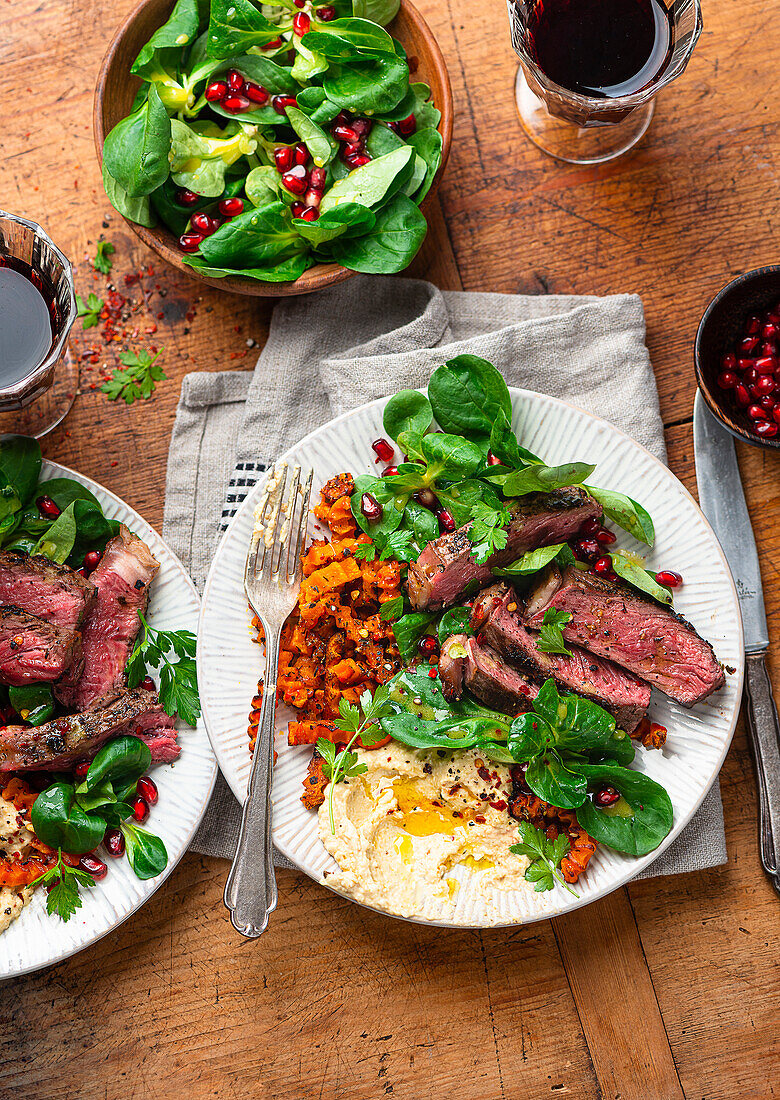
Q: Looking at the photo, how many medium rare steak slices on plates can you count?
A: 8